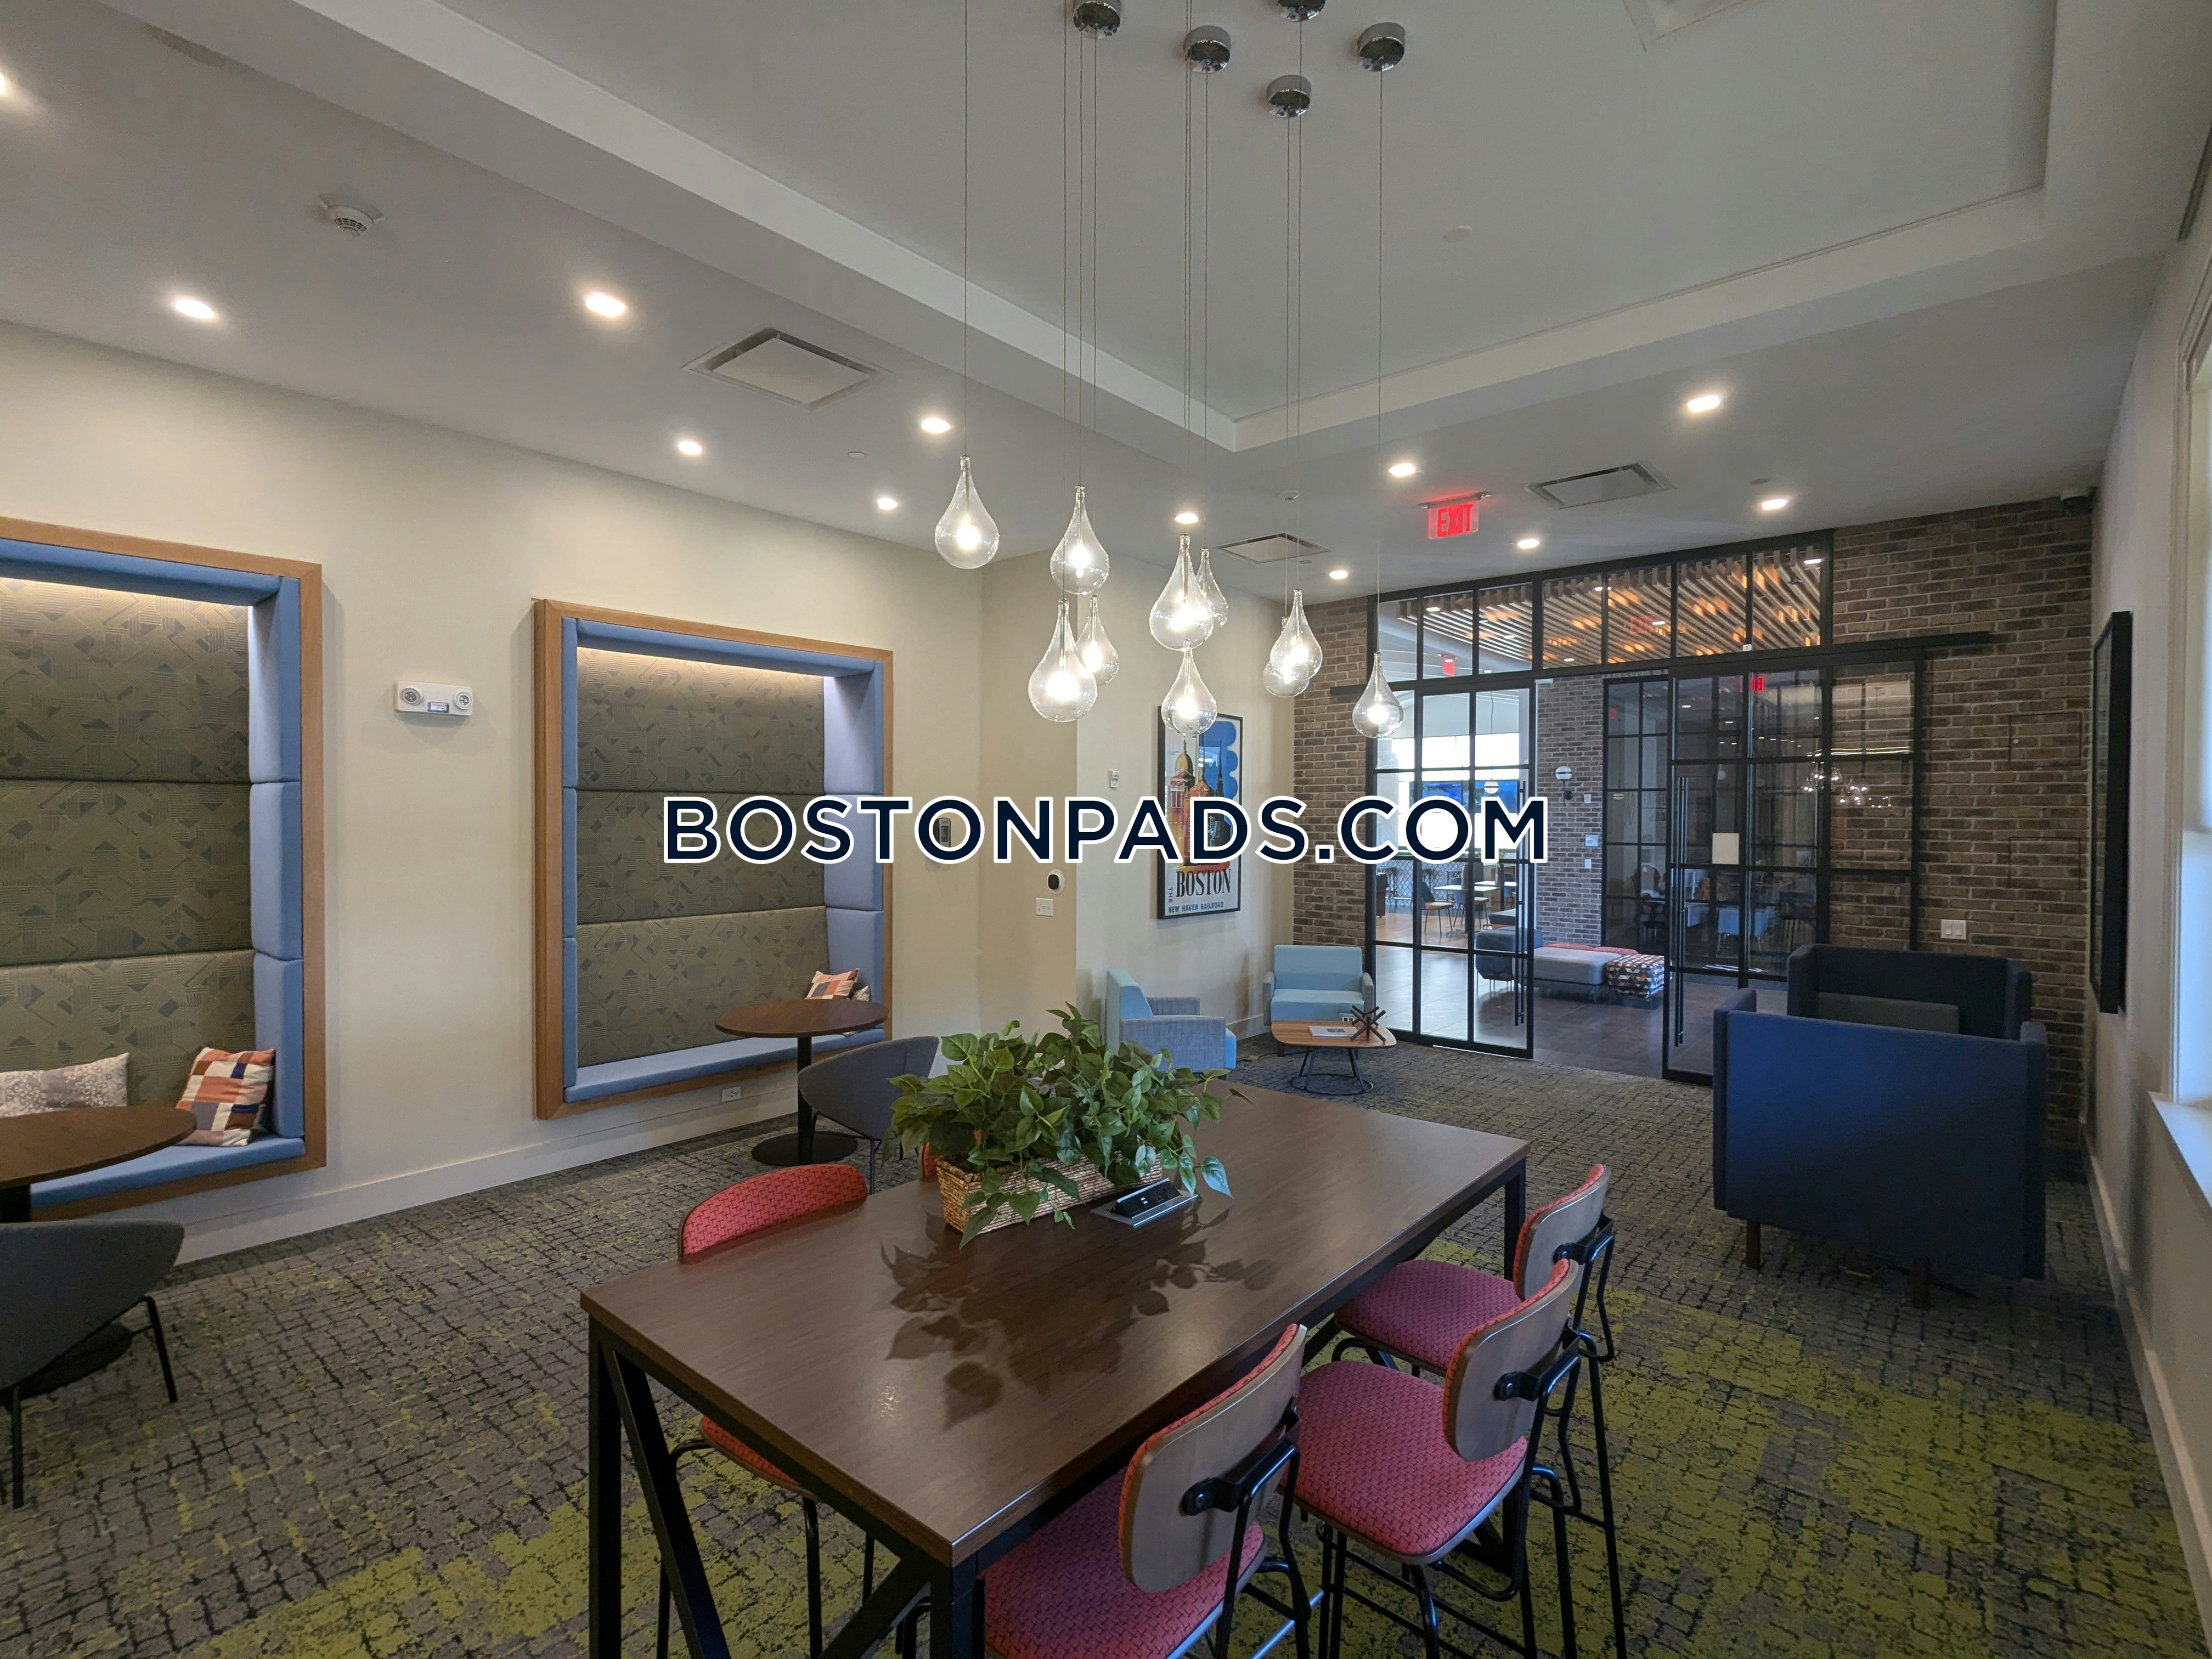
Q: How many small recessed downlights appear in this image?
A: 12